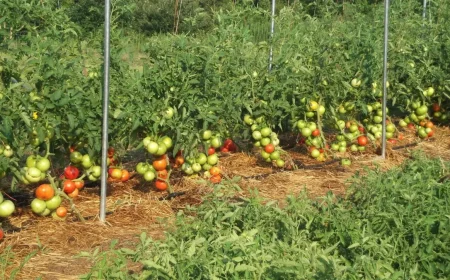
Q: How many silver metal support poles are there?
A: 4